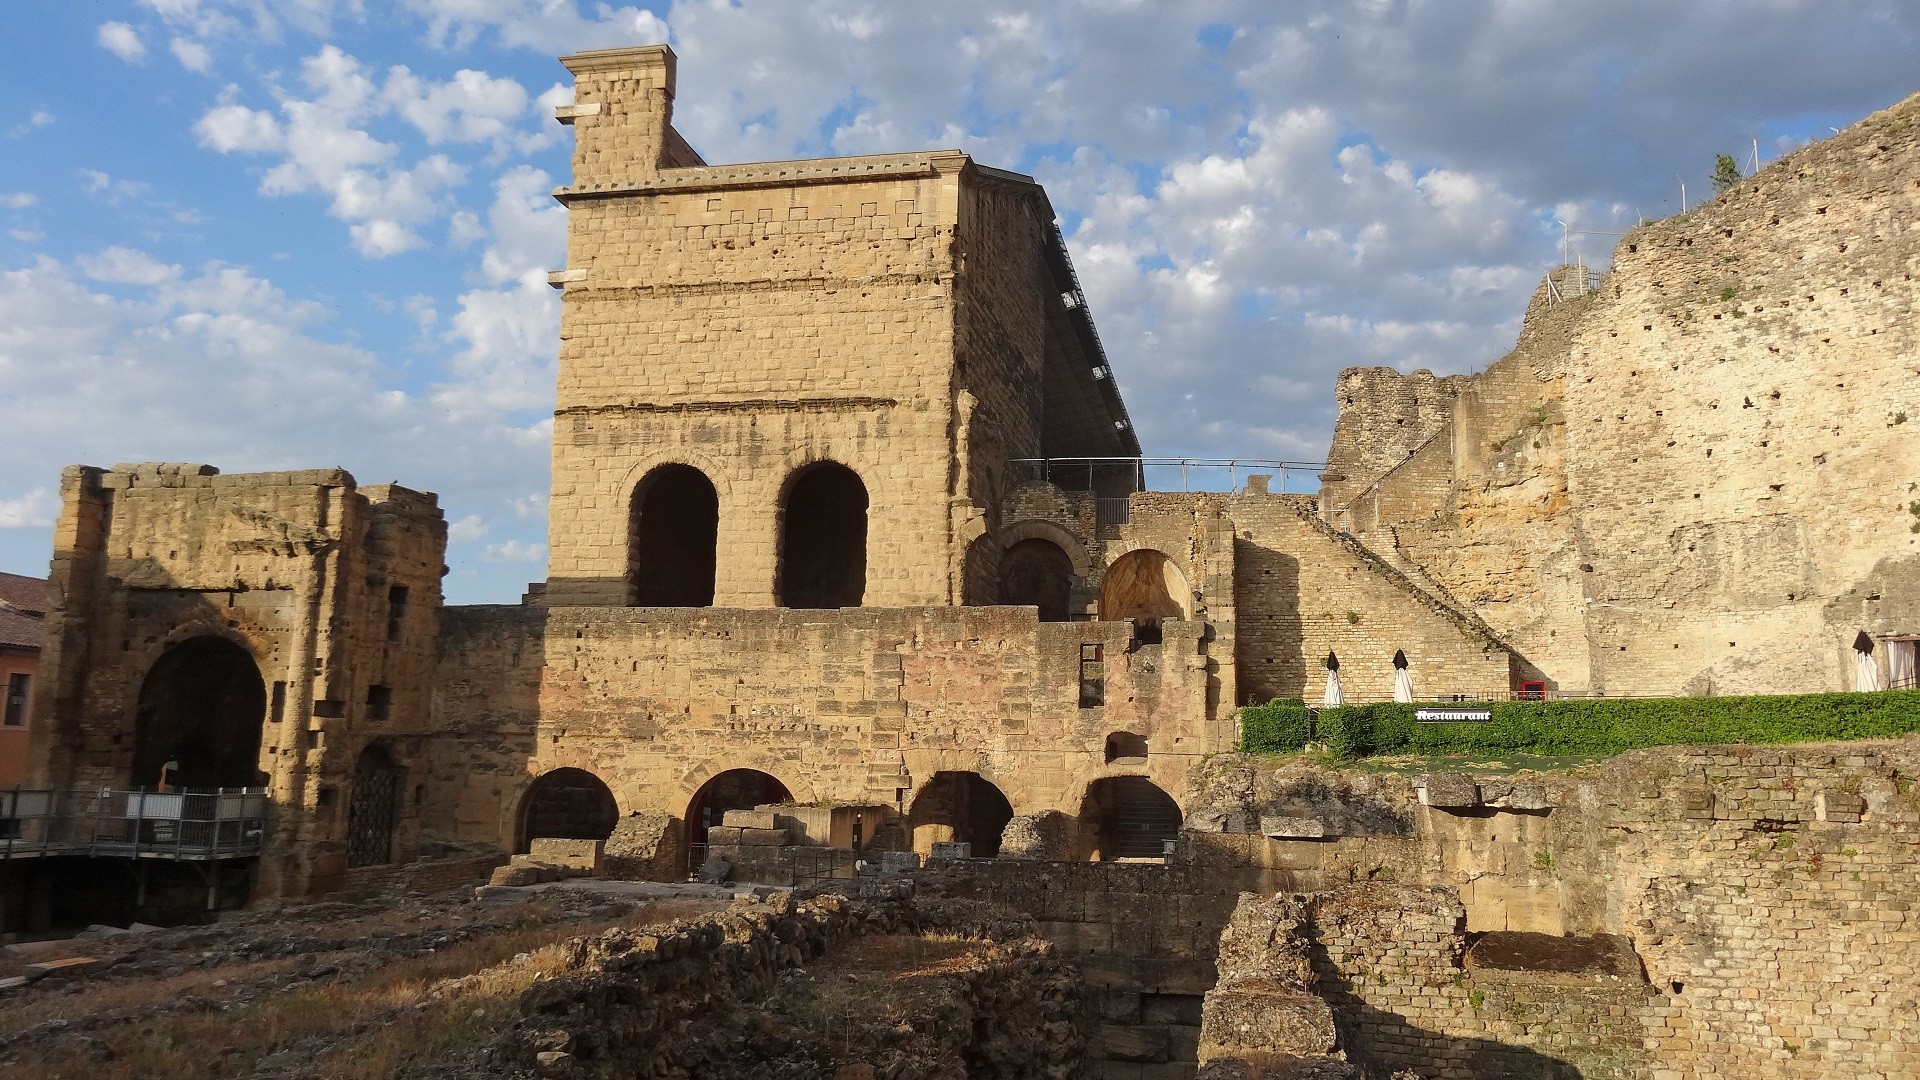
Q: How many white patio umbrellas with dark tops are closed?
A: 3